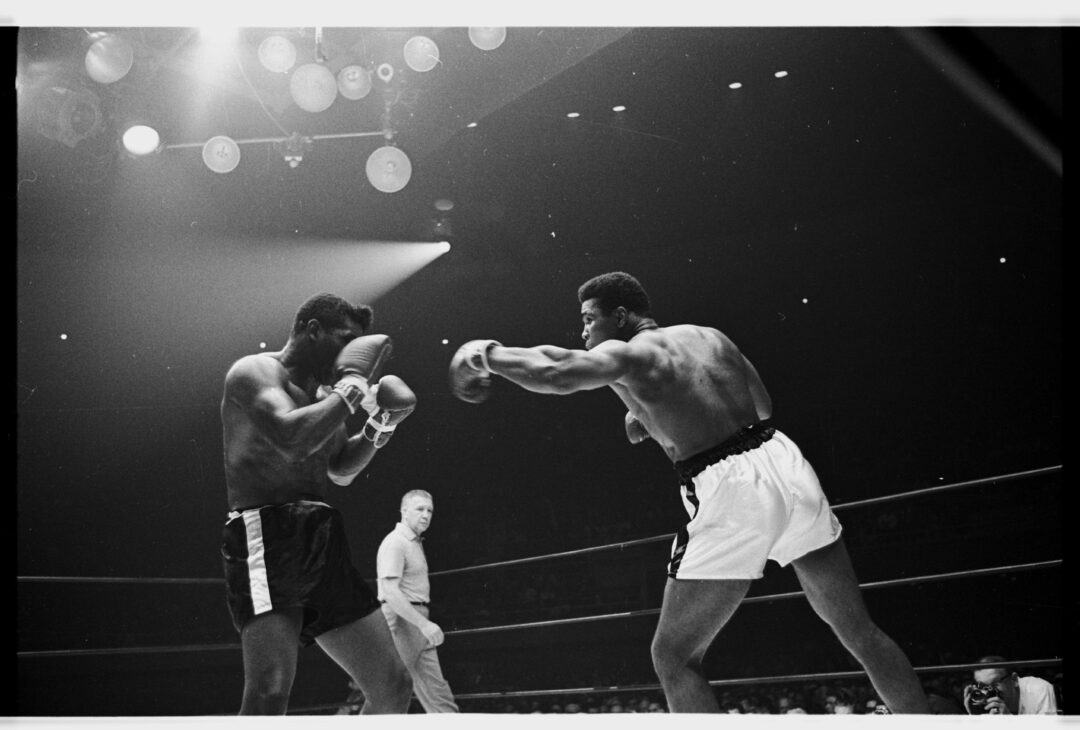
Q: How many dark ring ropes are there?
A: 3